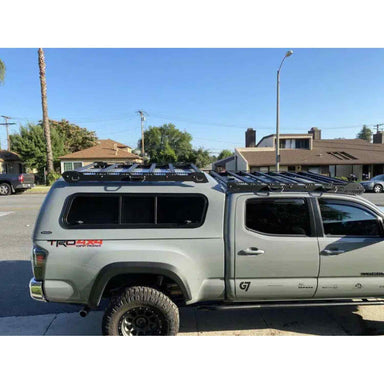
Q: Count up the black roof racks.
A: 2